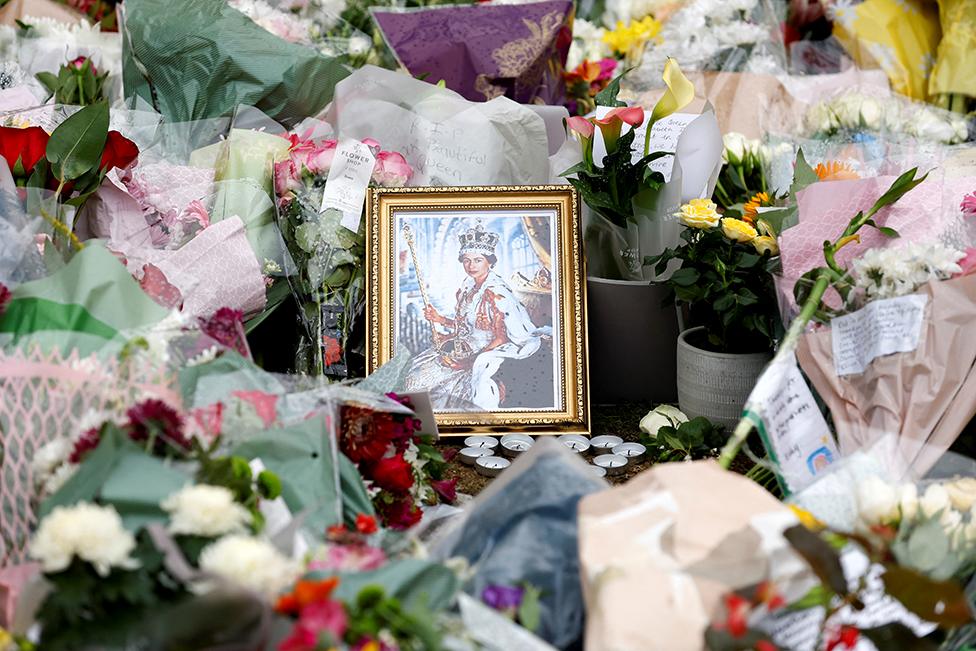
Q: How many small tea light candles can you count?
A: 9